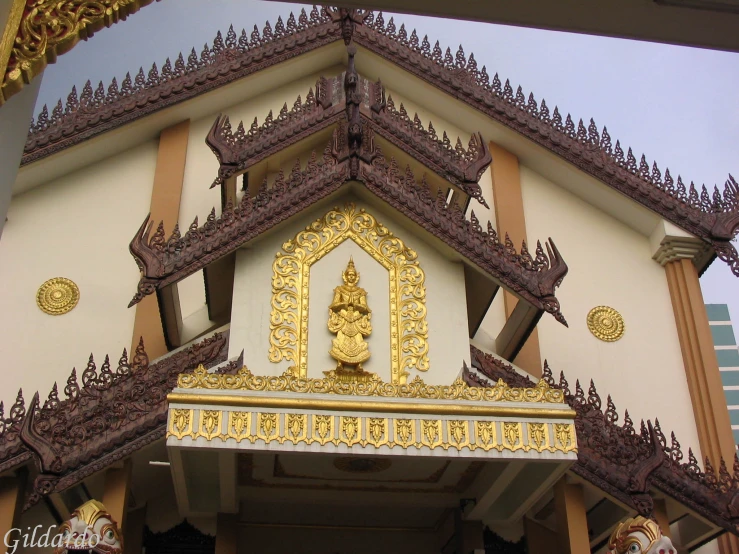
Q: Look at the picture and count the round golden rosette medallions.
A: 2